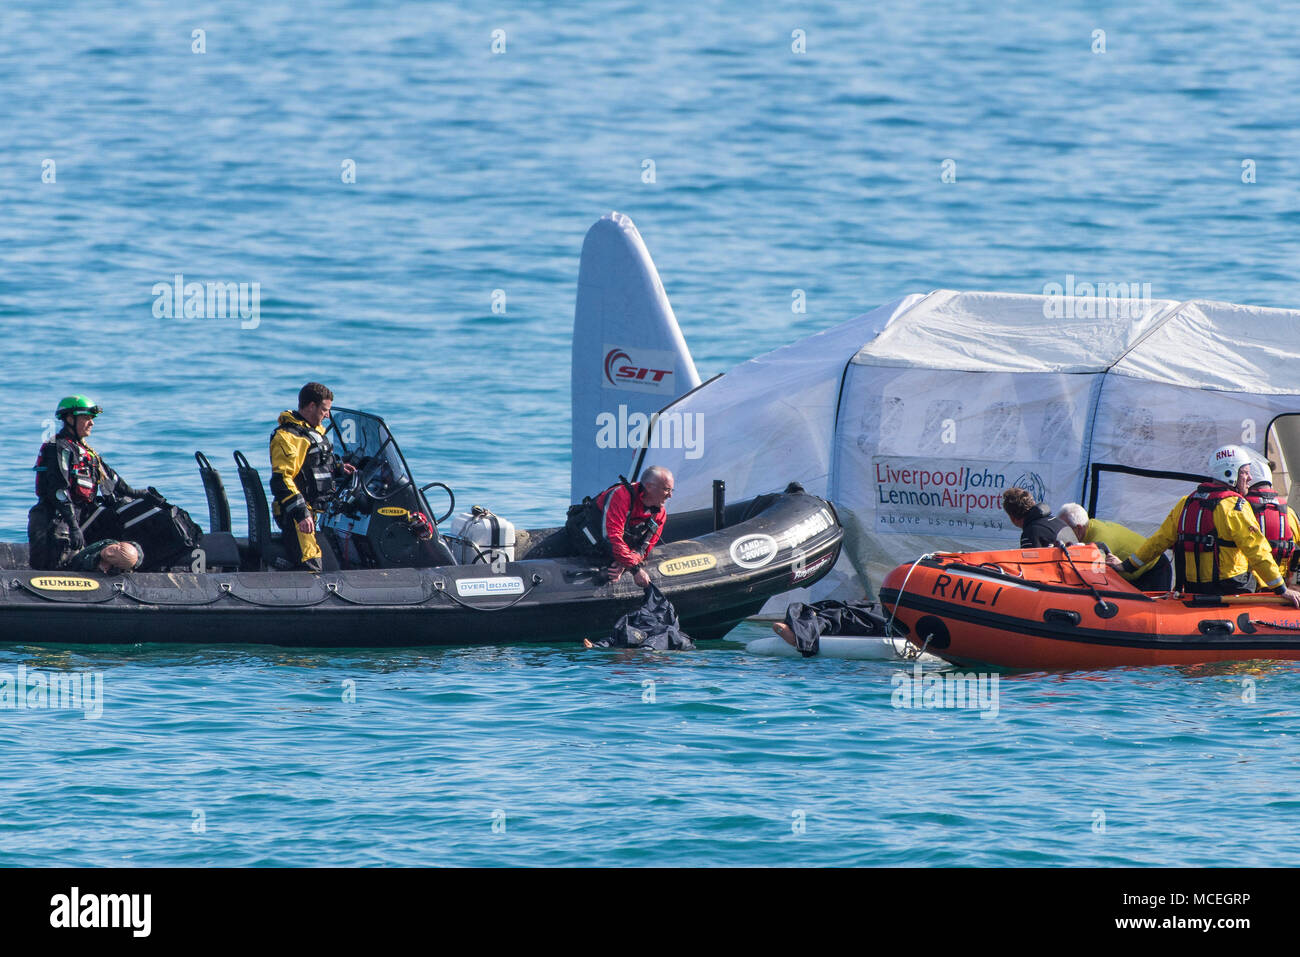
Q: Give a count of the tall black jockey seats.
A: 2